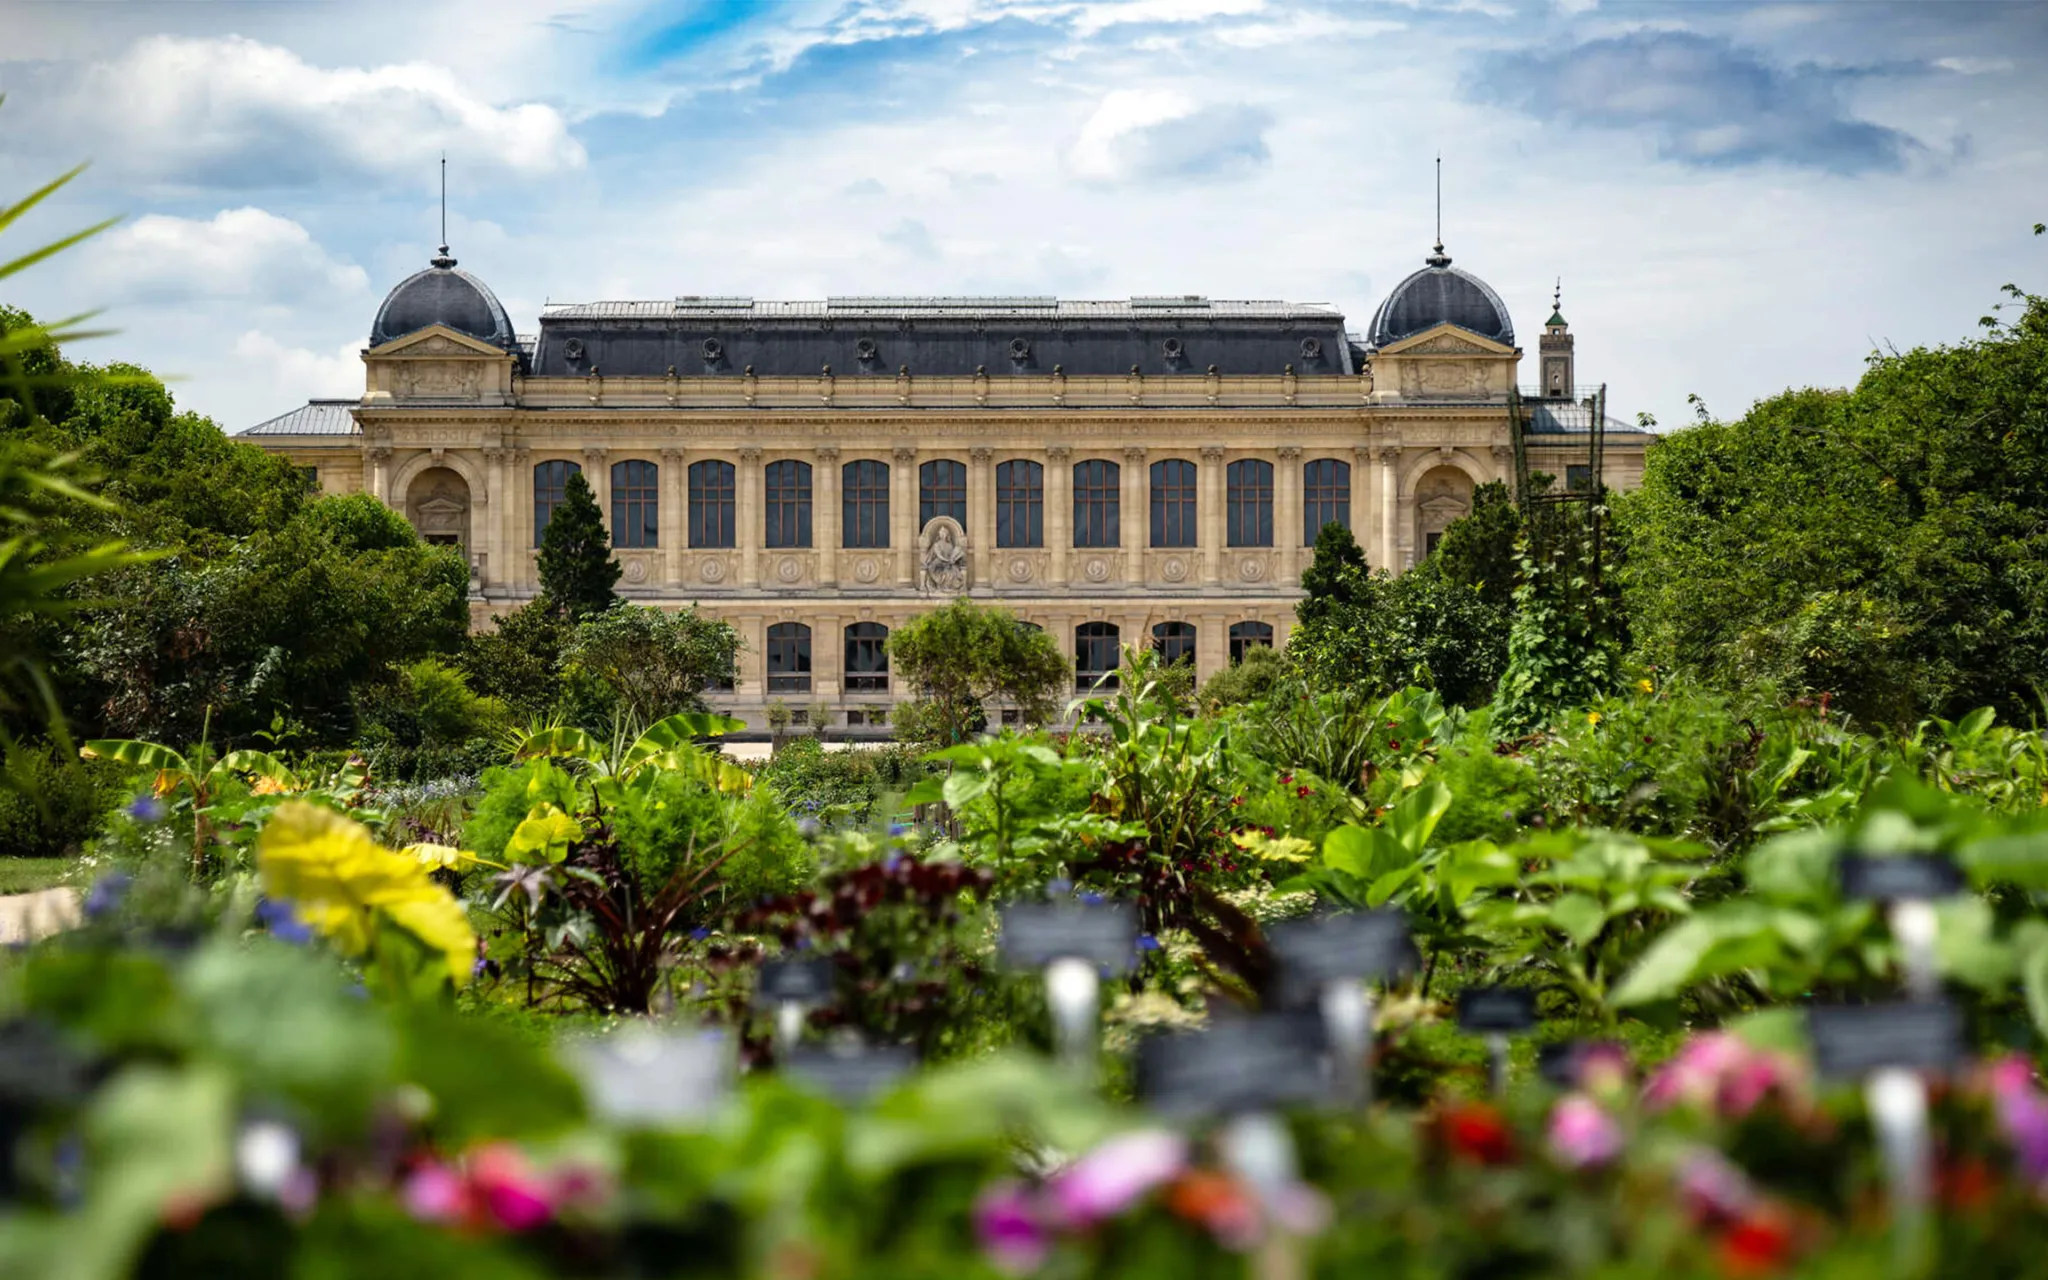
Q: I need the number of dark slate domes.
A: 2